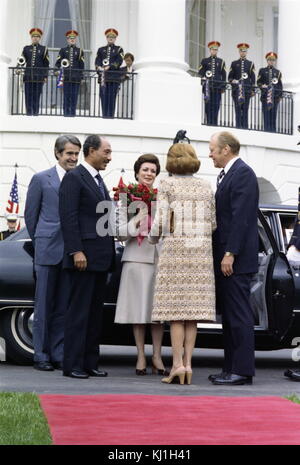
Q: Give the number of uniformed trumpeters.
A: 6